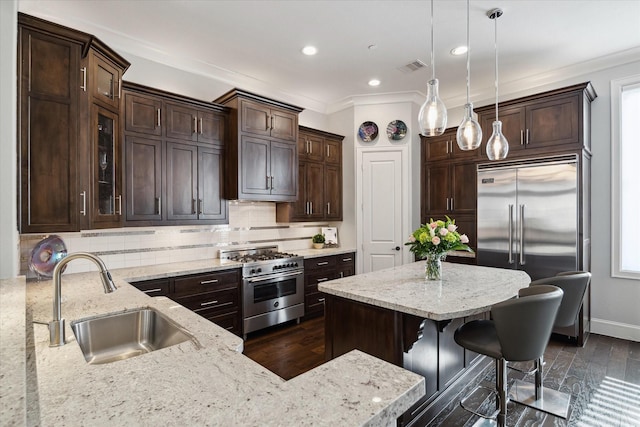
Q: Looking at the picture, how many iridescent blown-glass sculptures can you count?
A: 1